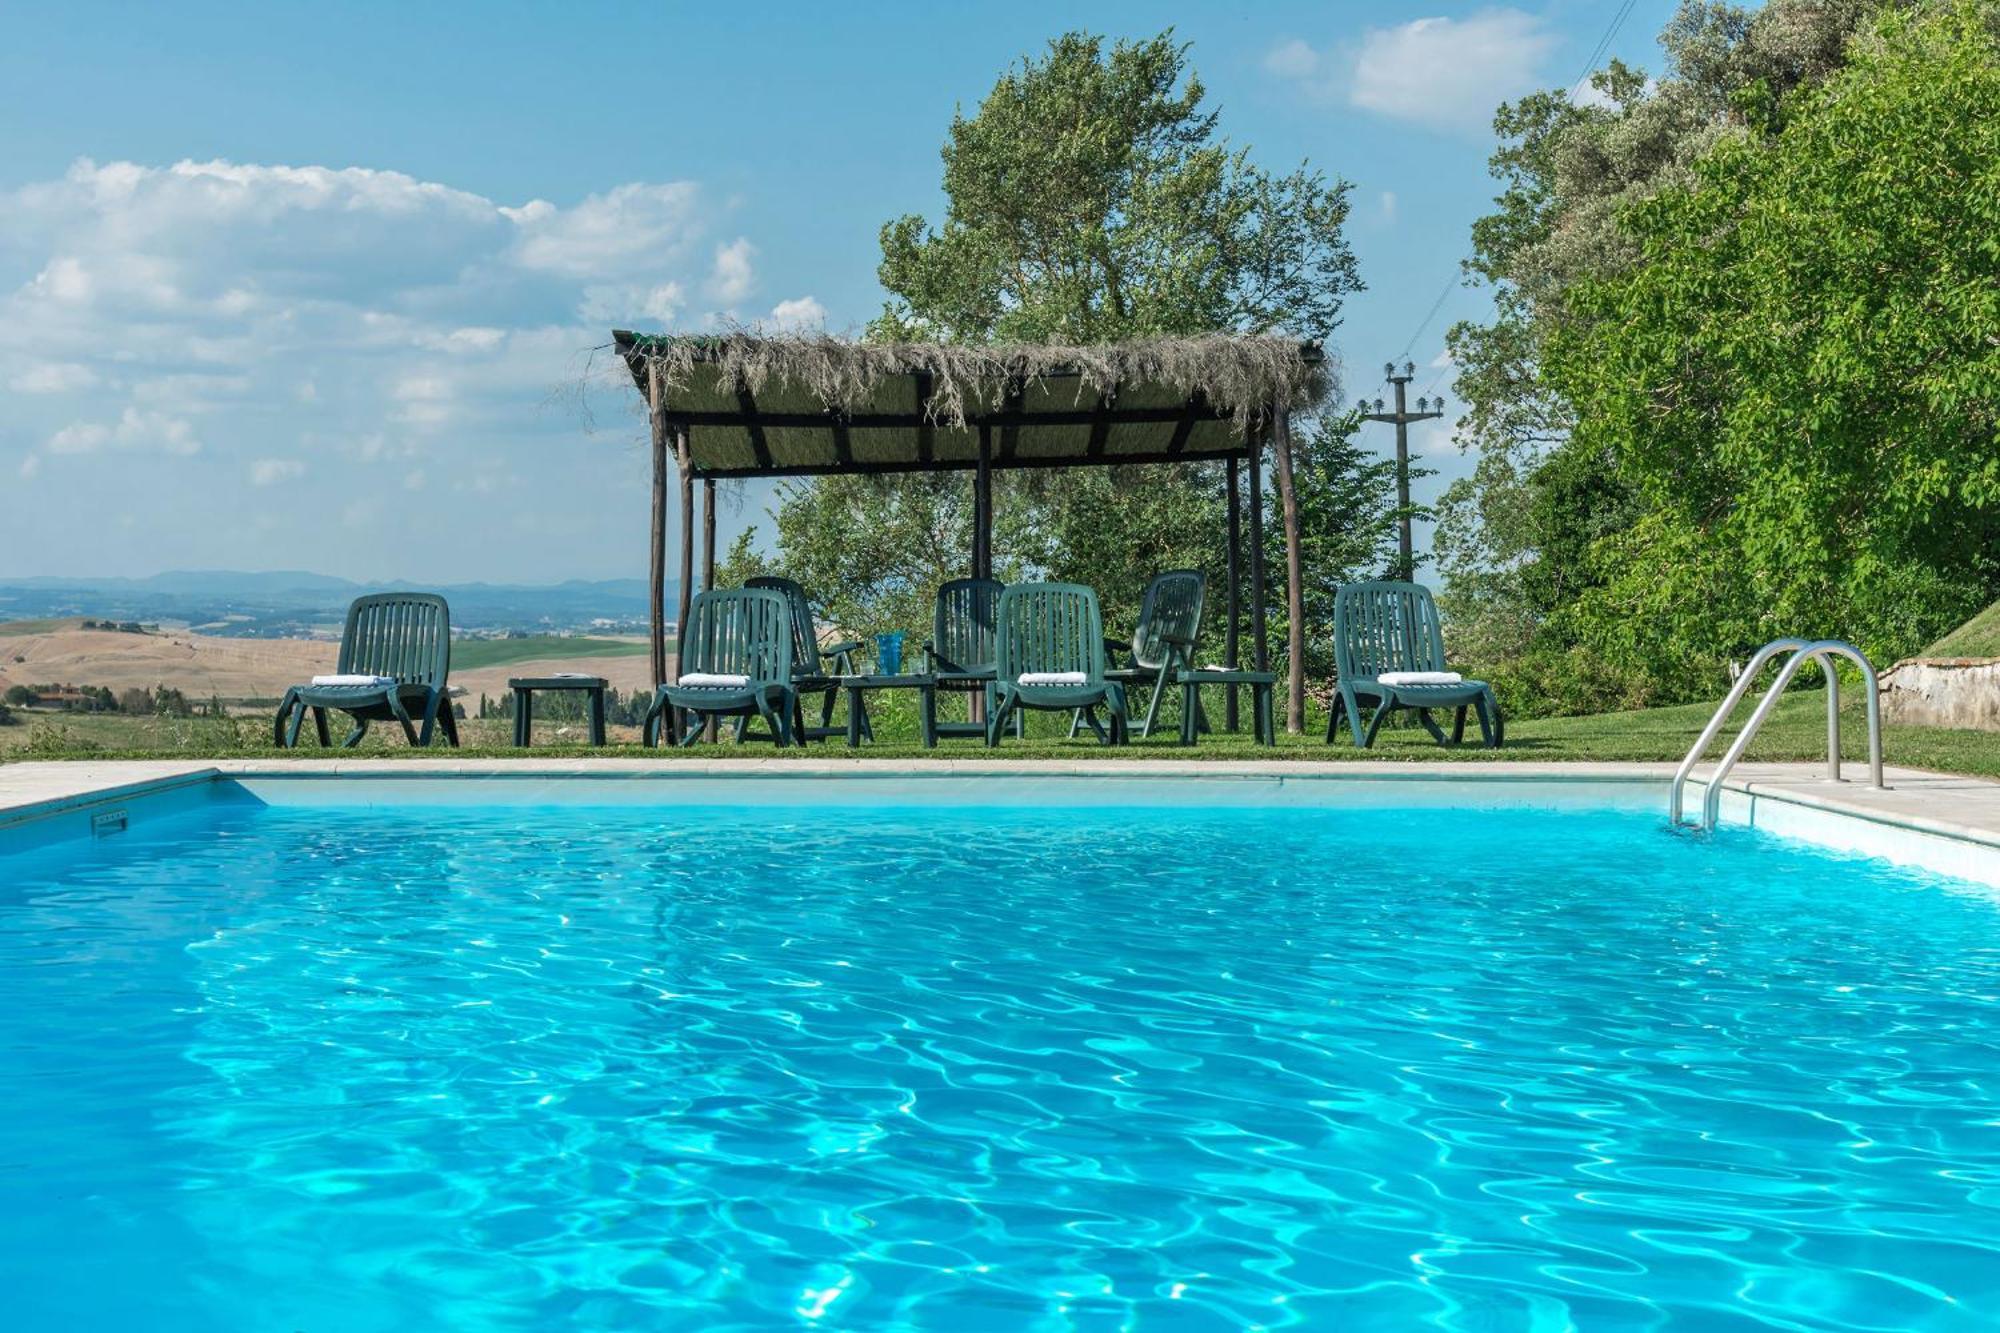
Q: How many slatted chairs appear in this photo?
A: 7